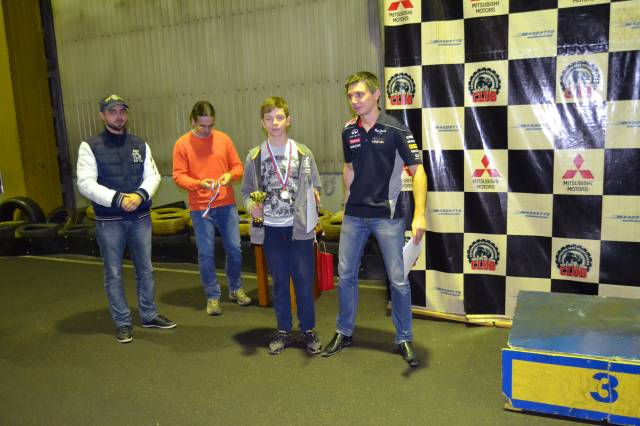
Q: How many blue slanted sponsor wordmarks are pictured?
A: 10